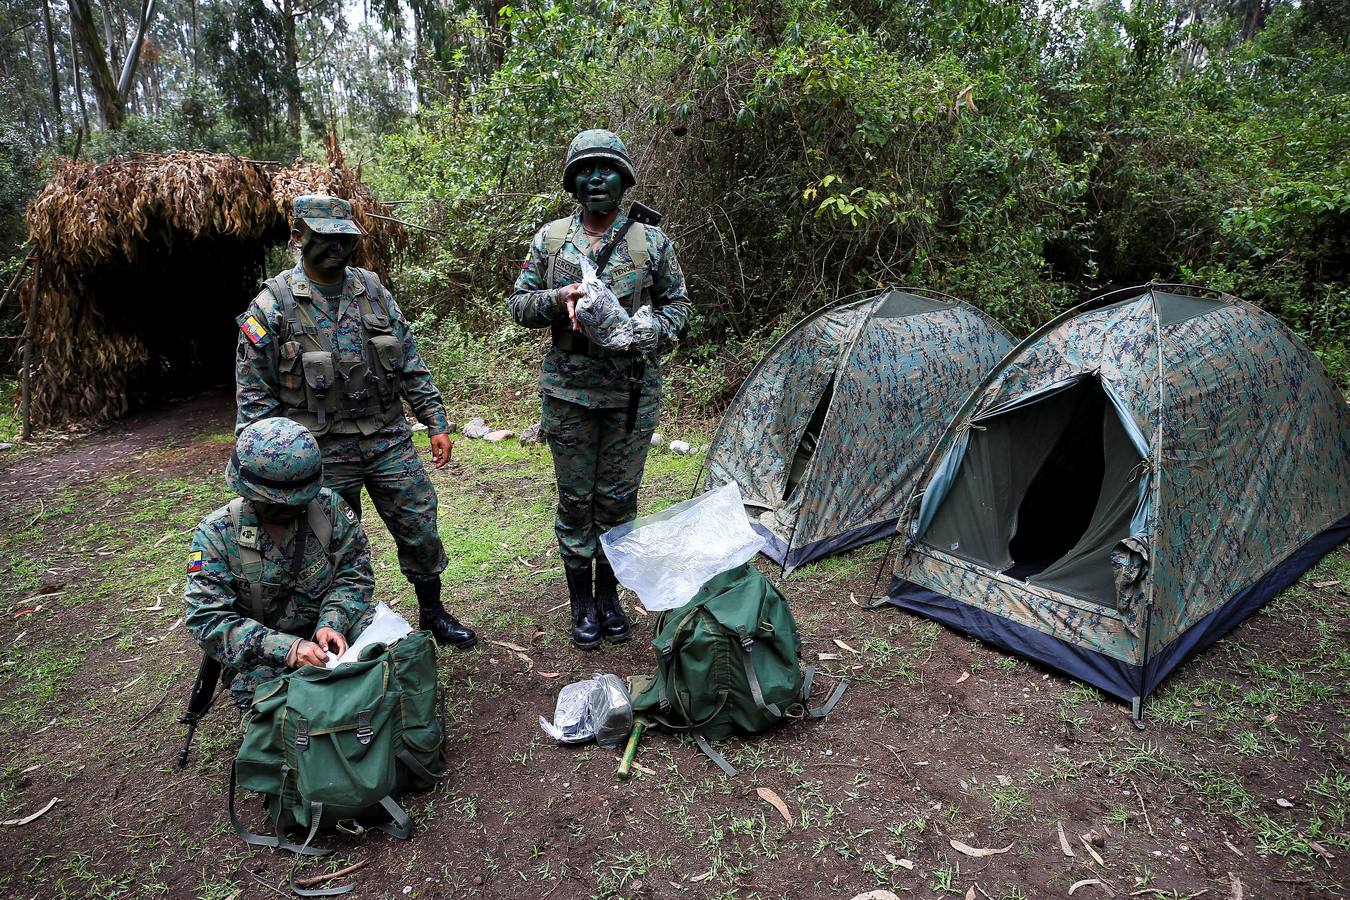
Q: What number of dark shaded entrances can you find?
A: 3